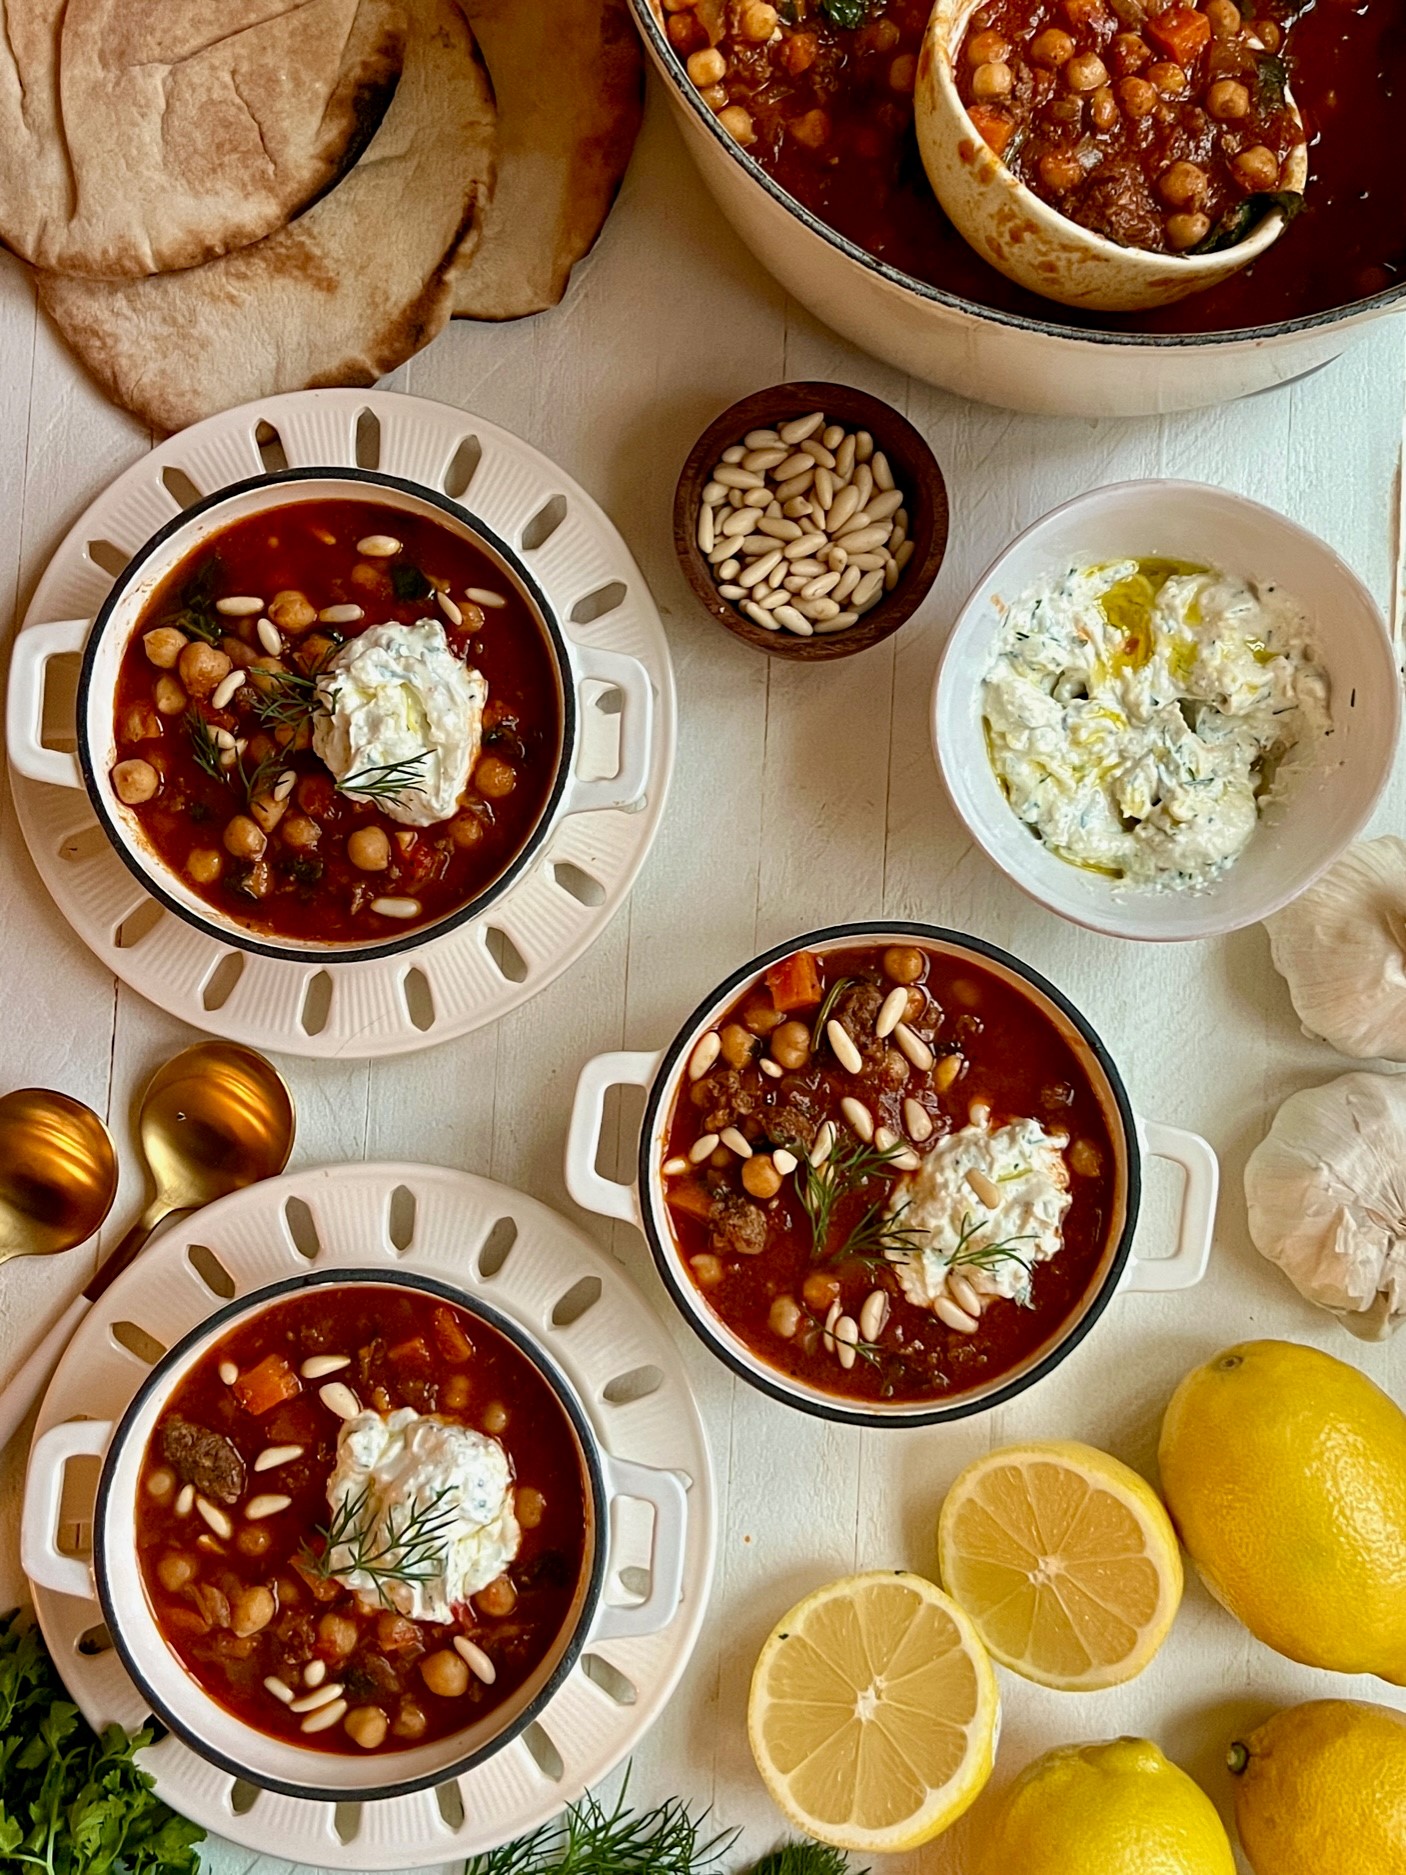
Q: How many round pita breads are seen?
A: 3